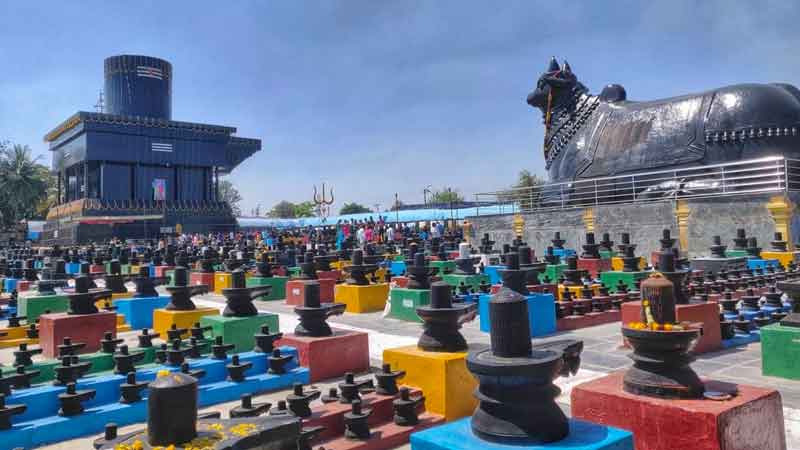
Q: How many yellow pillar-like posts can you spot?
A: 4